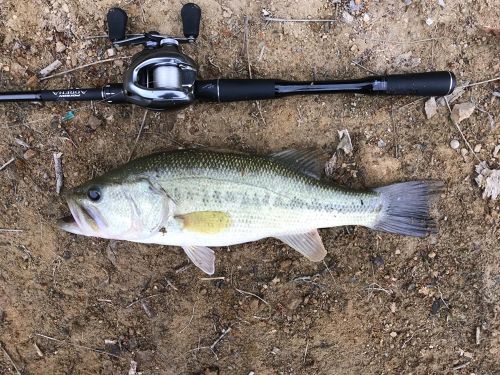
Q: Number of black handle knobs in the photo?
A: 2